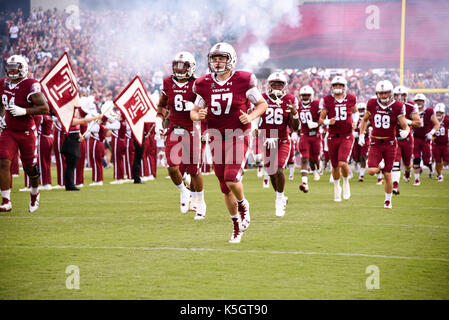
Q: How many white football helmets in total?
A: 11